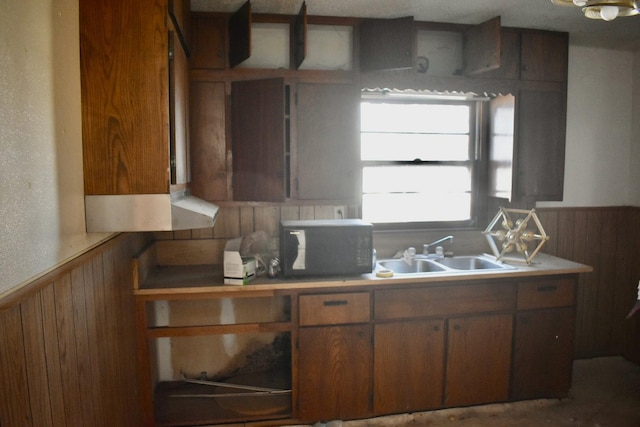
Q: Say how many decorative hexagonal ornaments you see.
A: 1